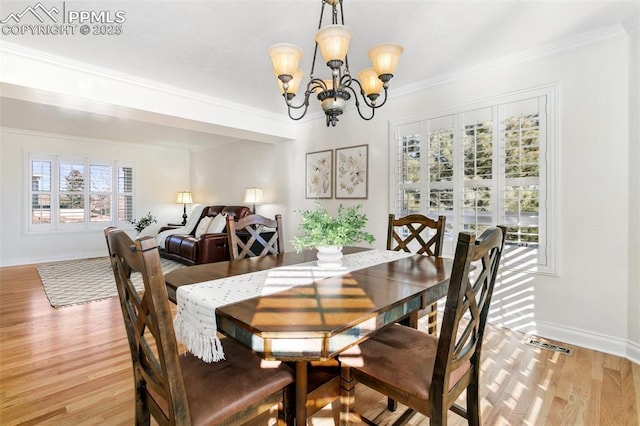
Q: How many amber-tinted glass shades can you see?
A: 6